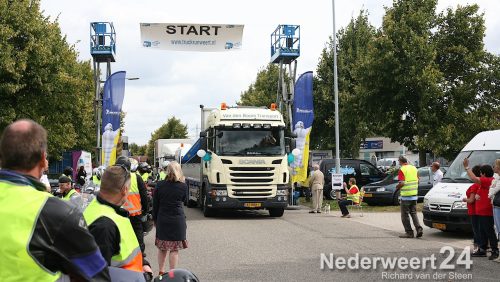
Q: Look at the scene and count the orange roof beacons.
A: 2